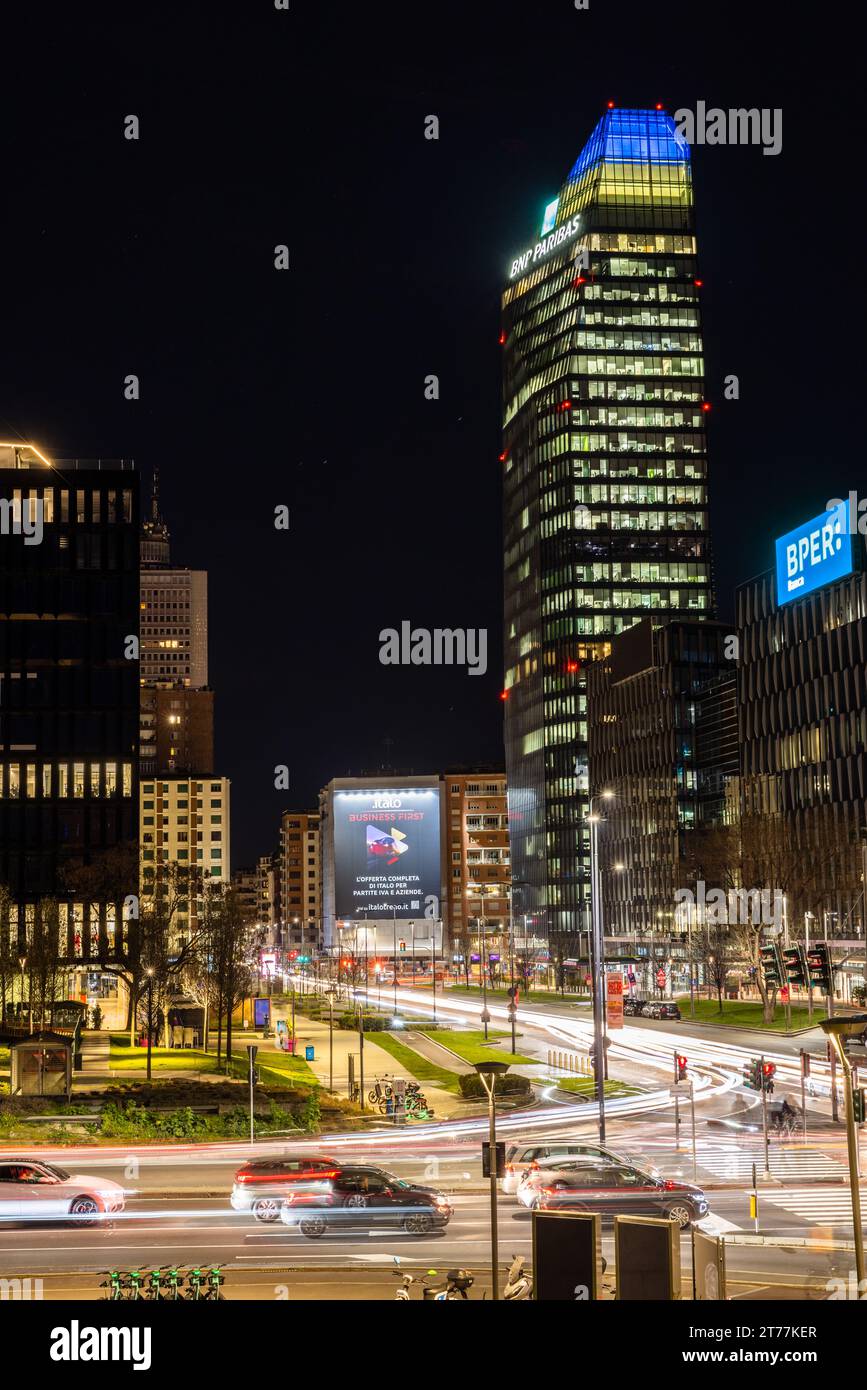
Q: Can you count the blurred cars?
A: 5